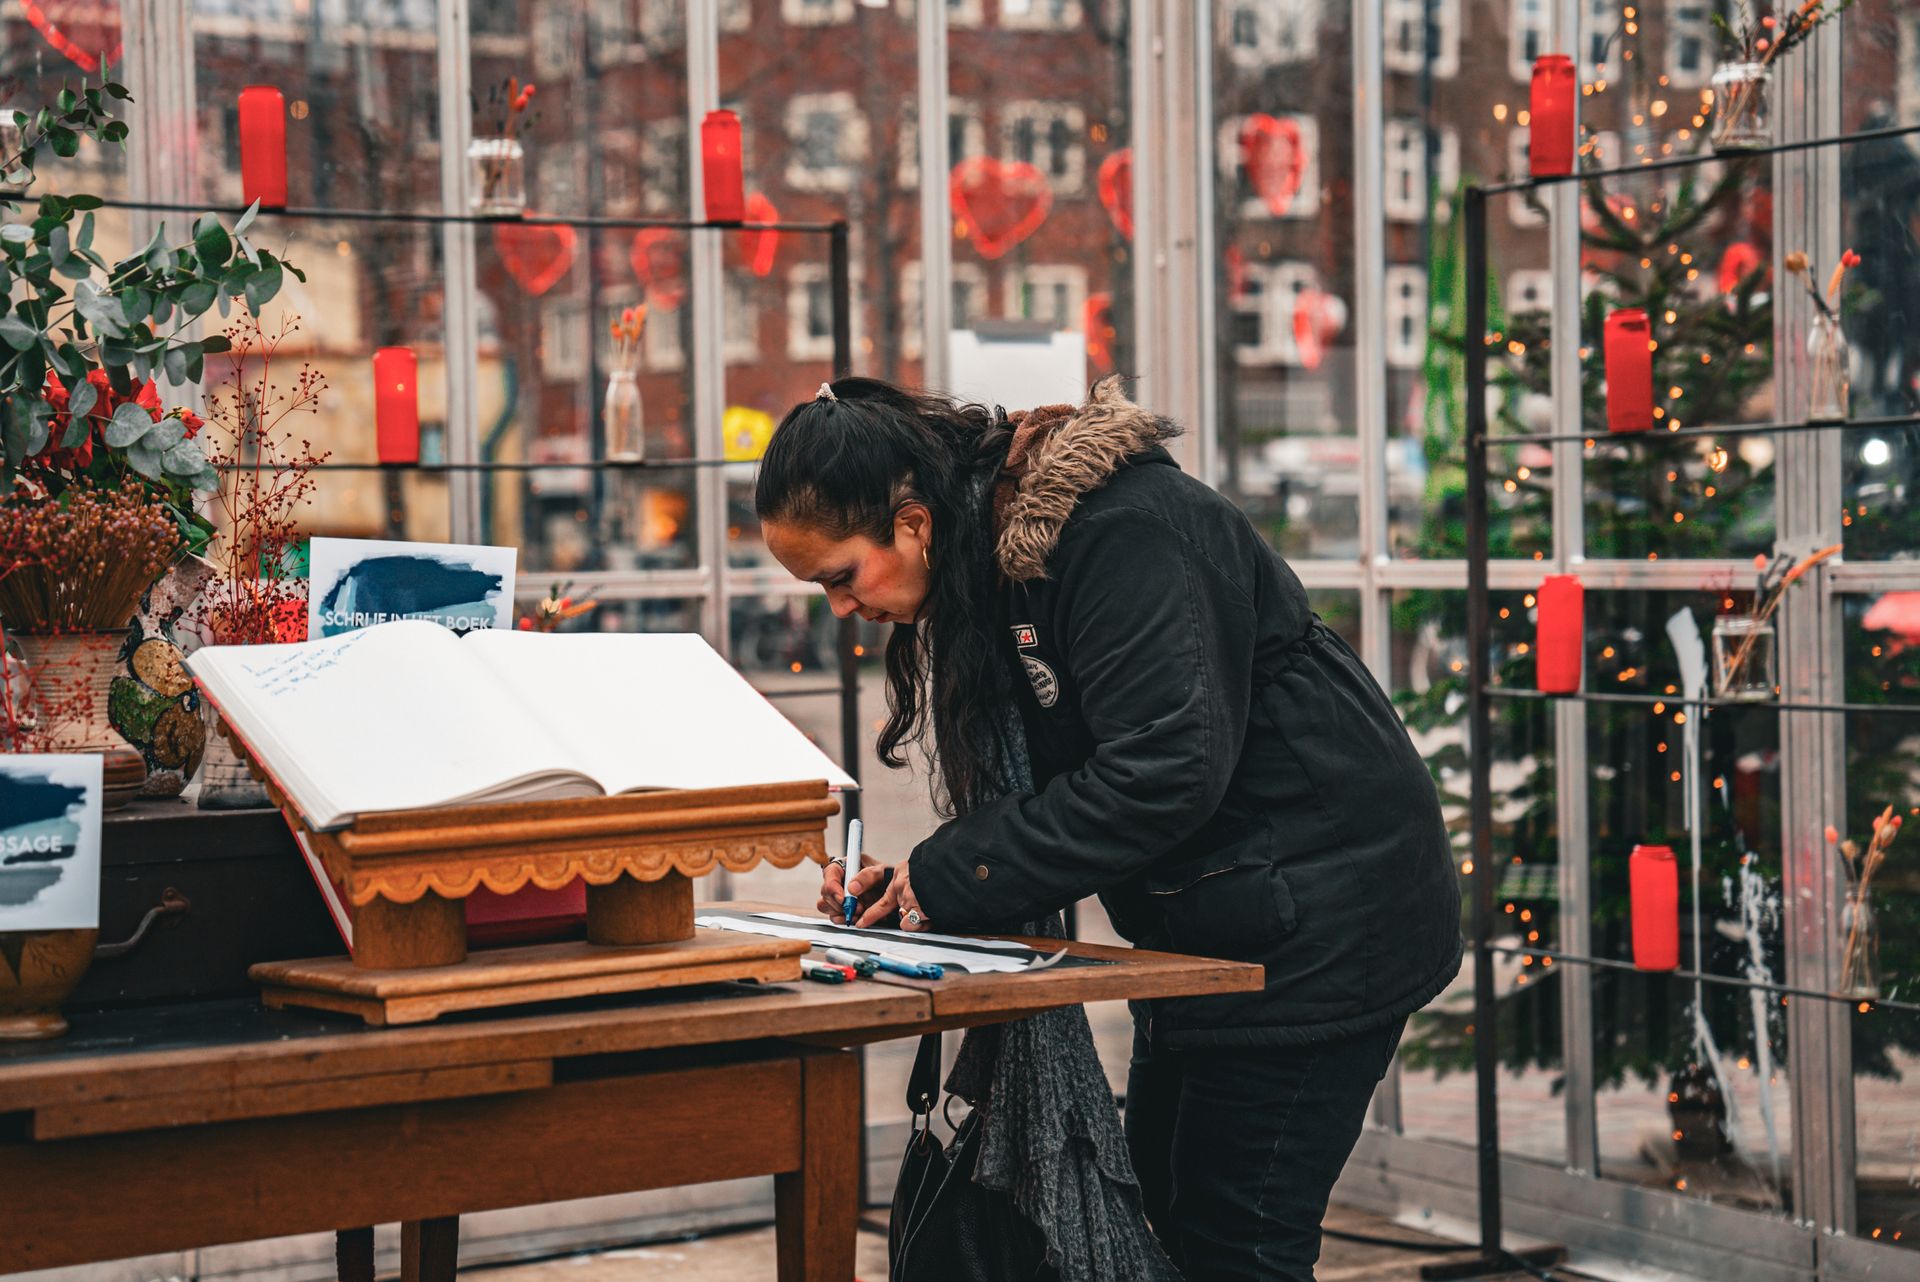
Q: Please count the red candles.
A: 7